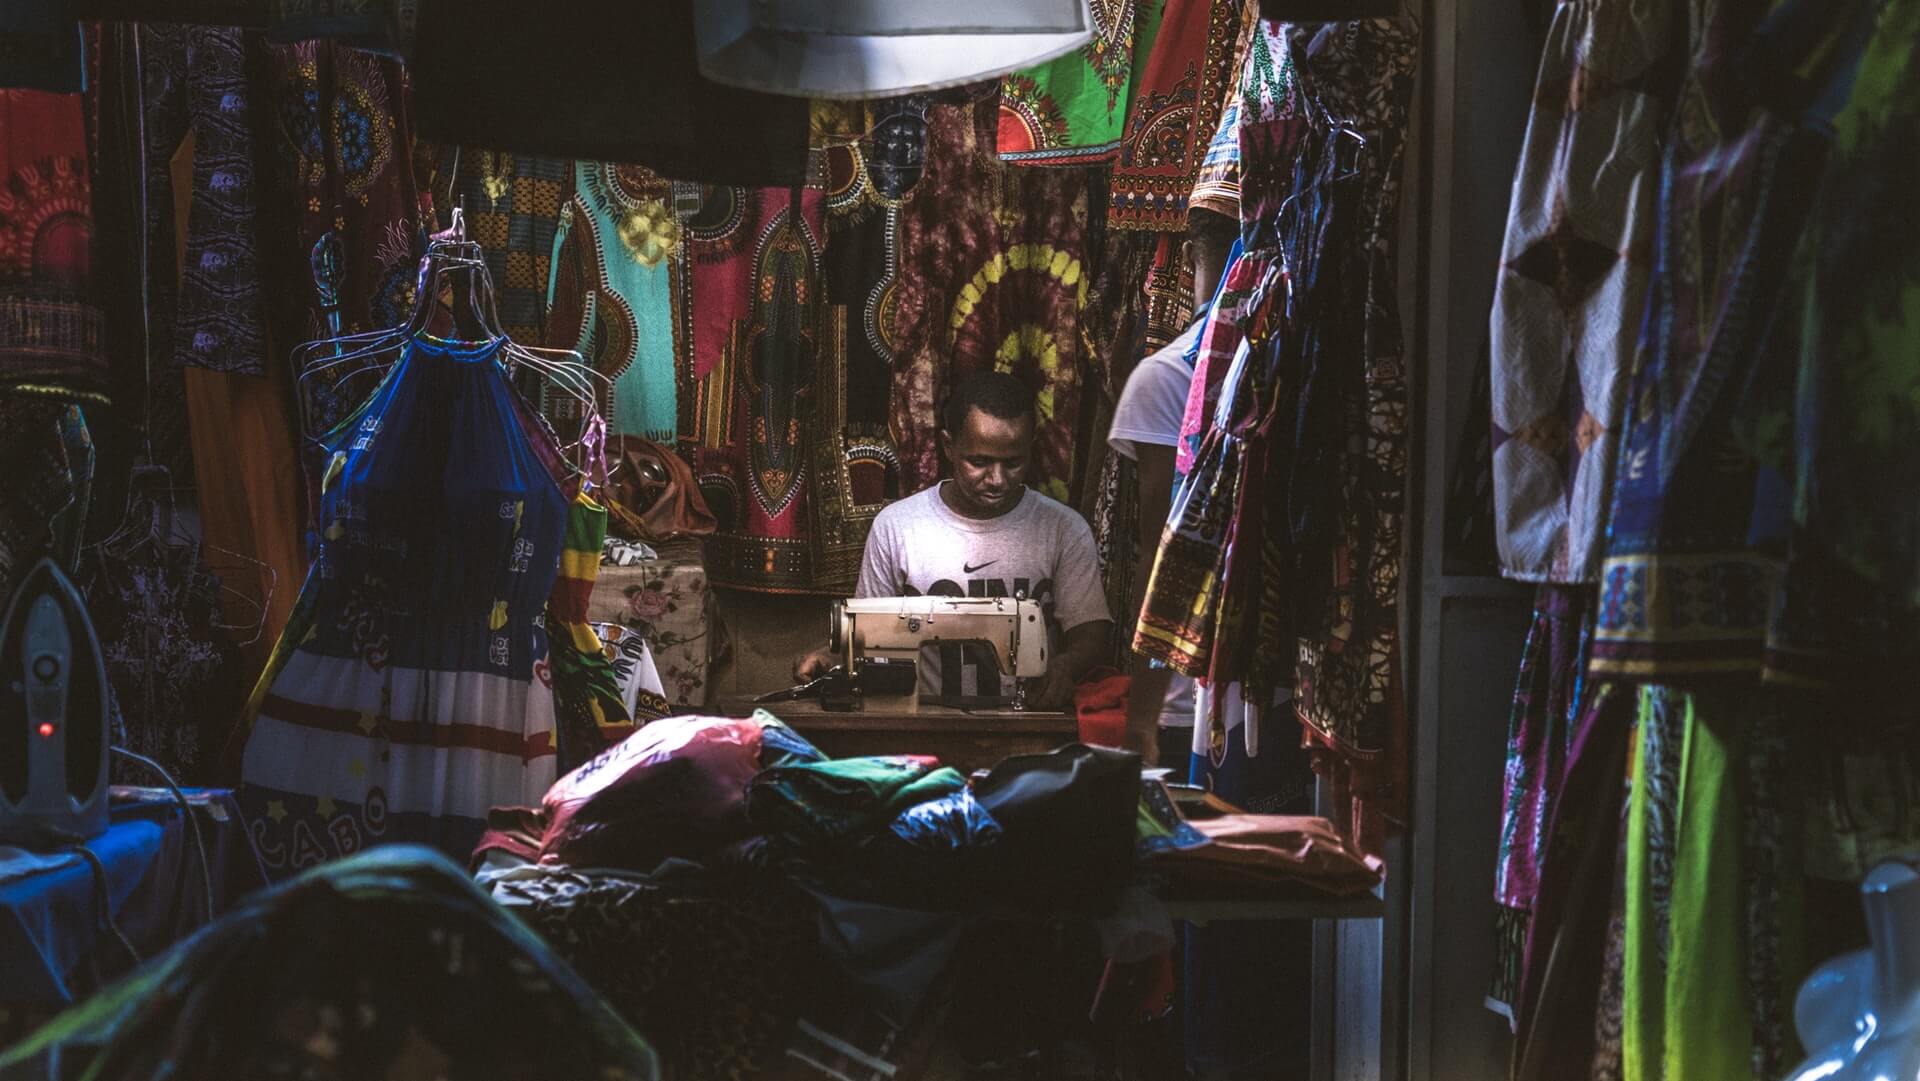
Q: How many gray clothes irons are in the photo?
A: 1